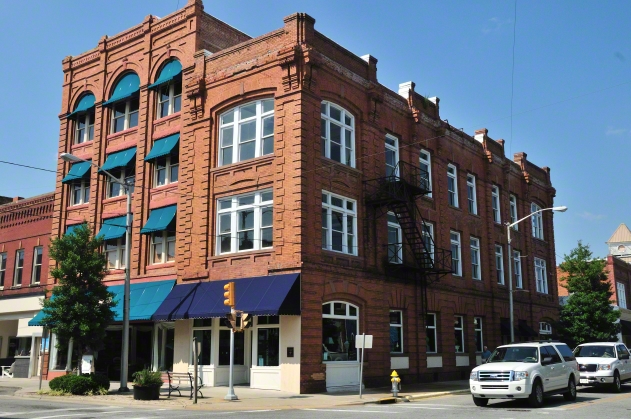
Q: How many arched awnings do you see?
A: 3